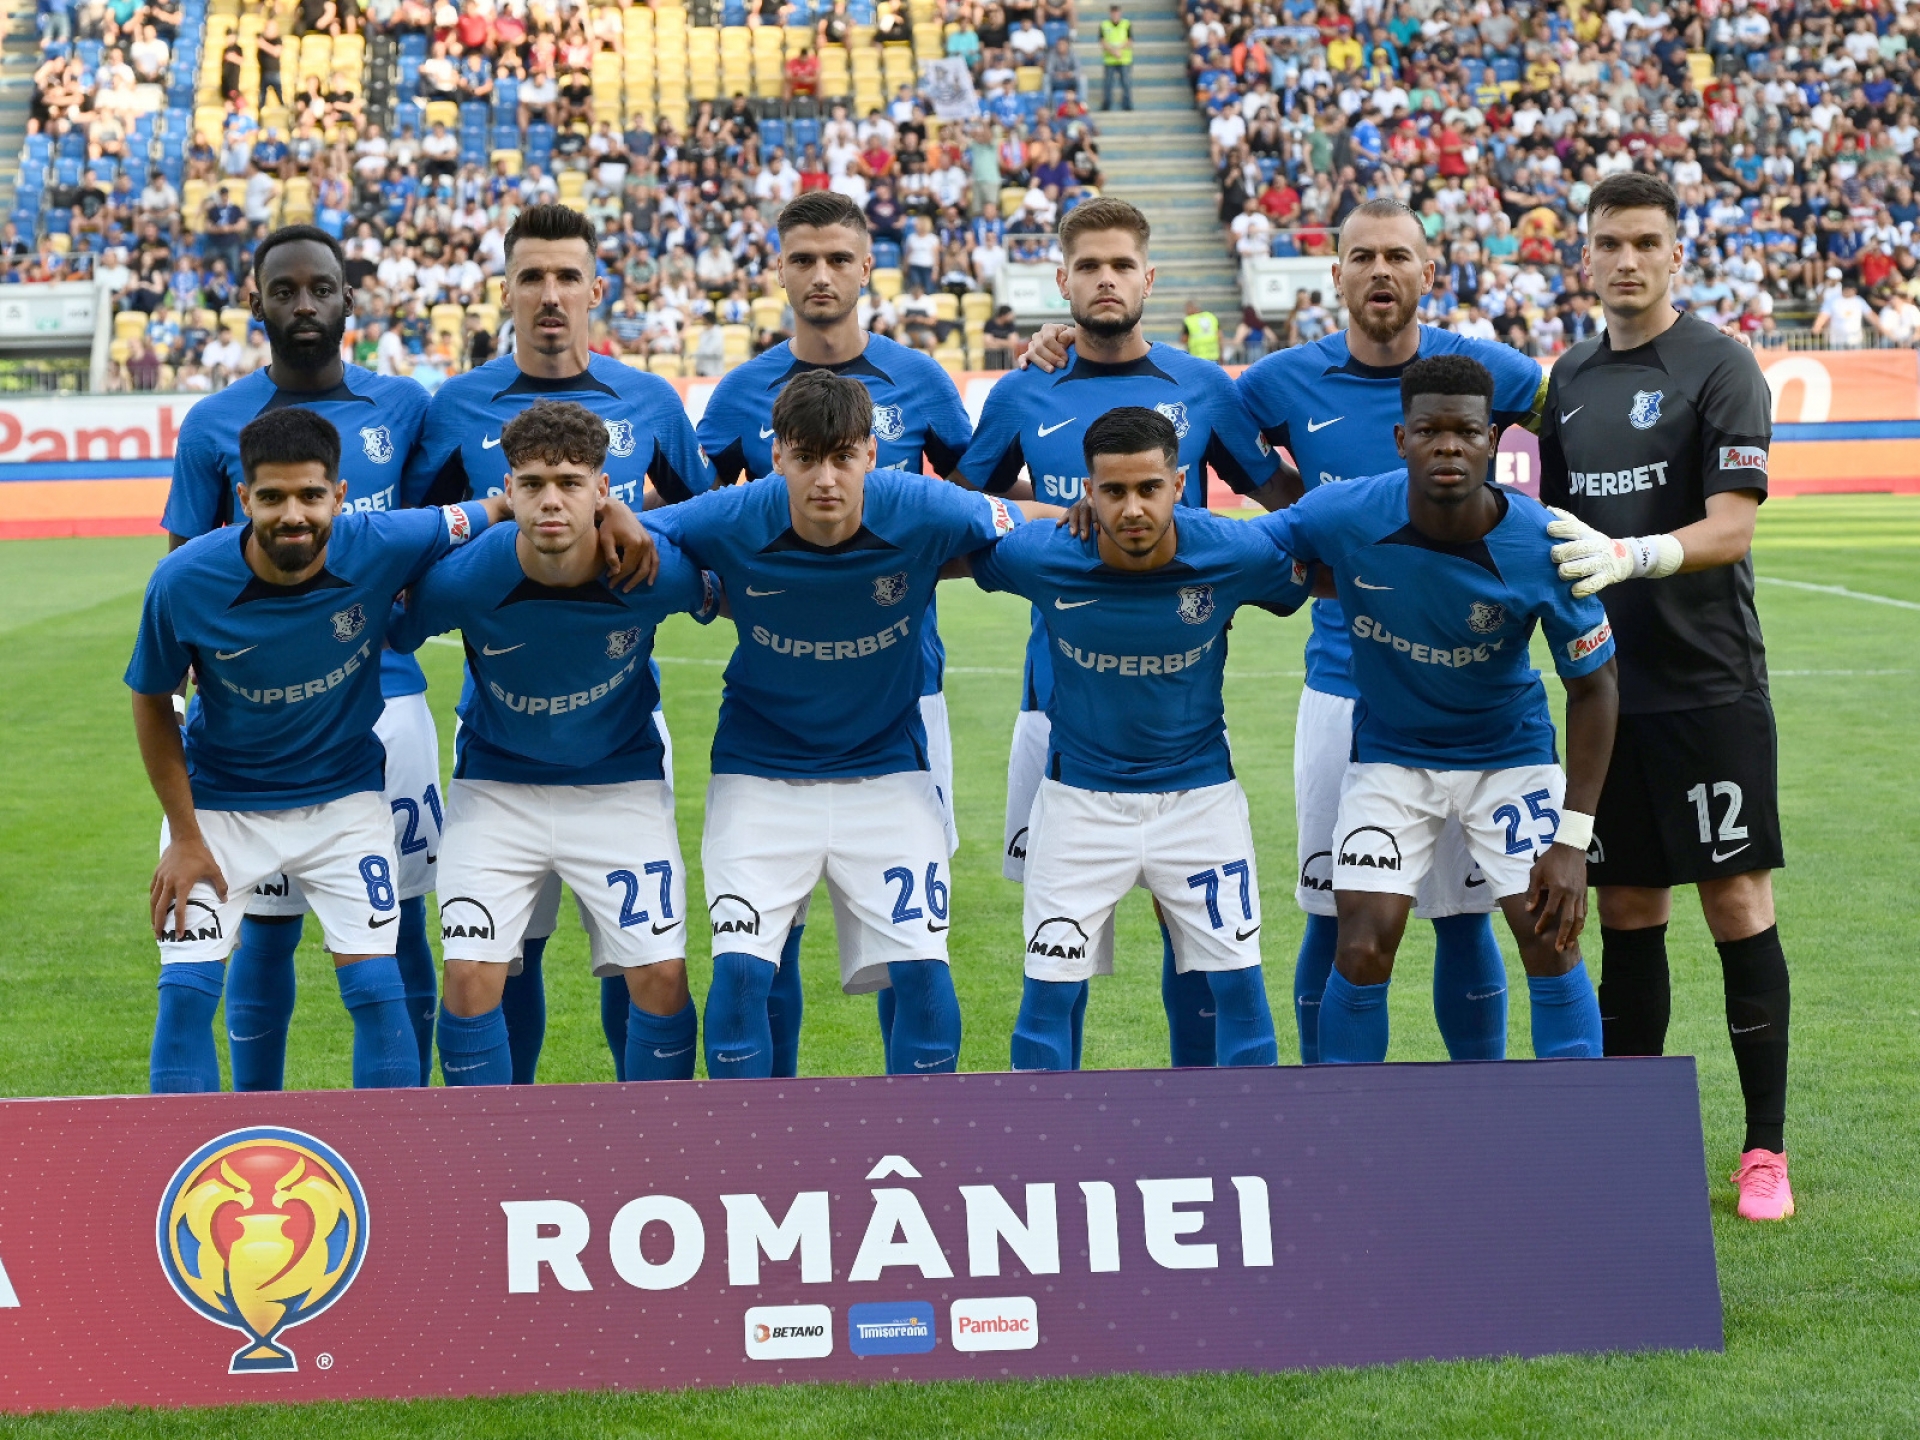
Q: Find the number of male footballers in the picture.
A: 11